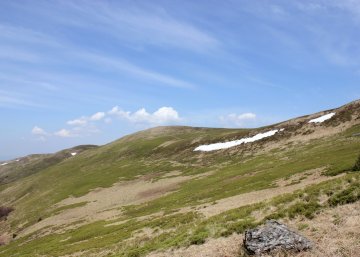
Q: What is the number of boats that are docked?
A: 0